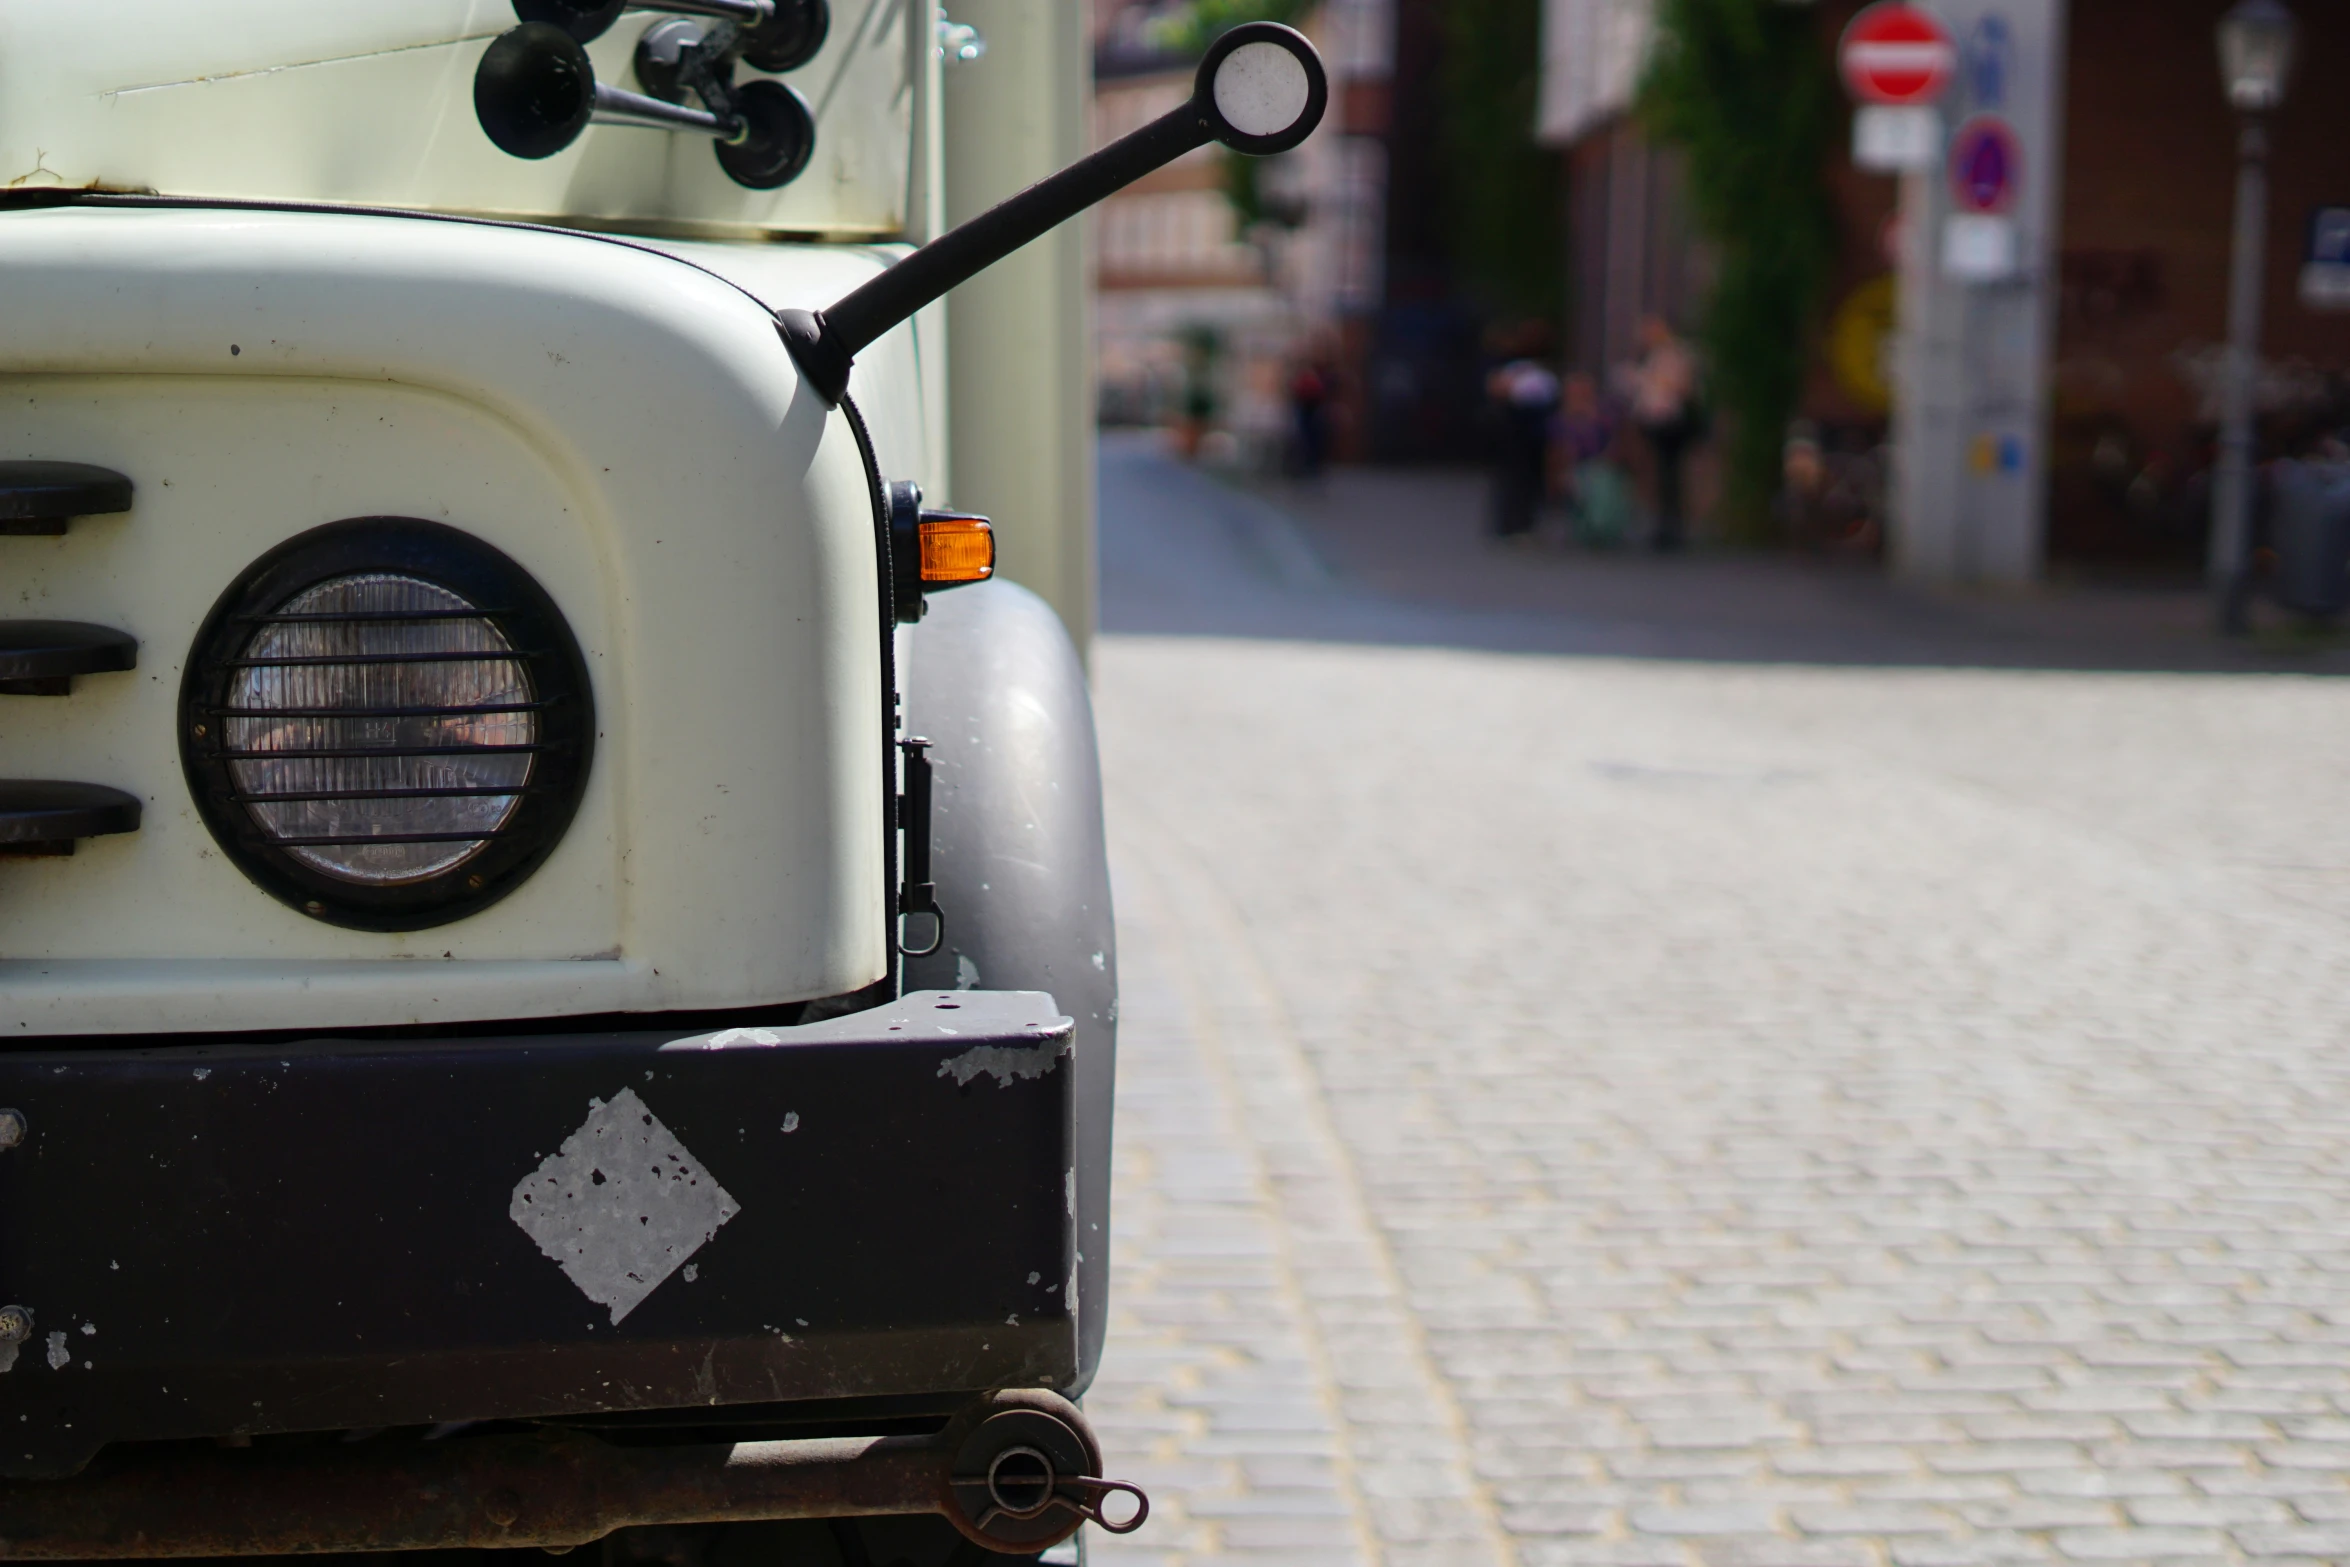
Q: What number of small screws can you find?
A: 3